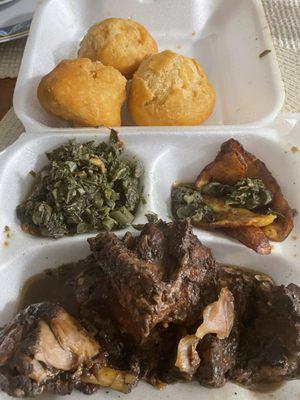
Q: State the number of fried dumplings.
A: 3